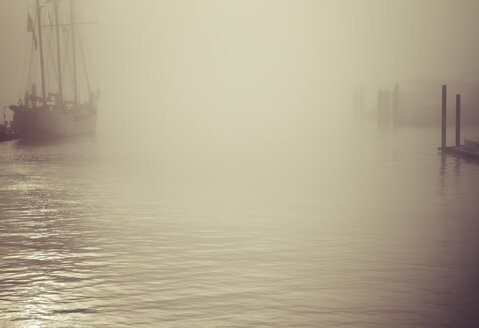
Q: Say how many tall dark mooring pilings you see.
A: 2